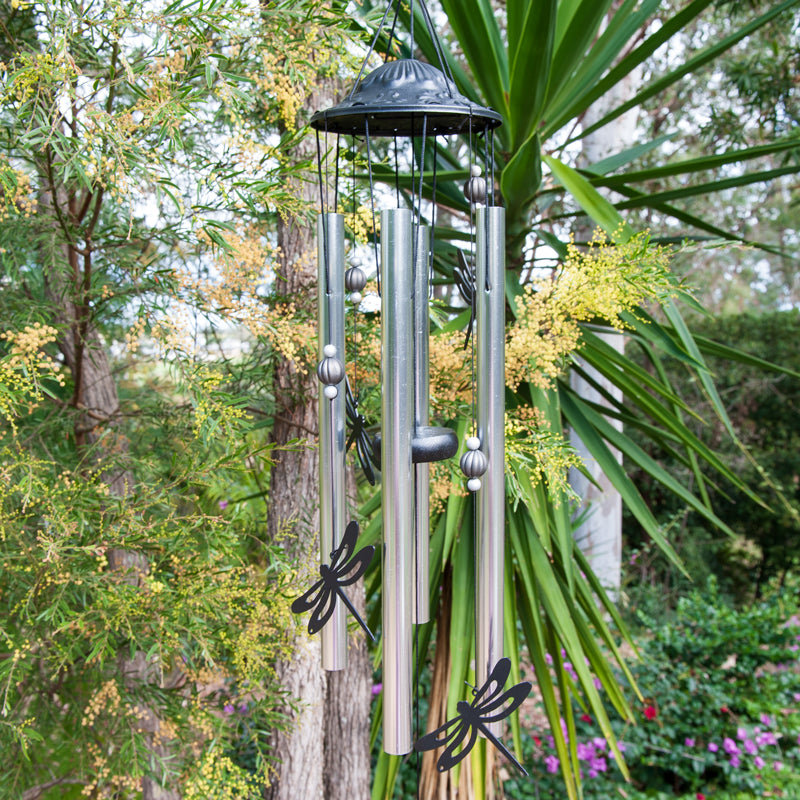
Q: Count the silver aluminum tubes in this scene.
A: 4